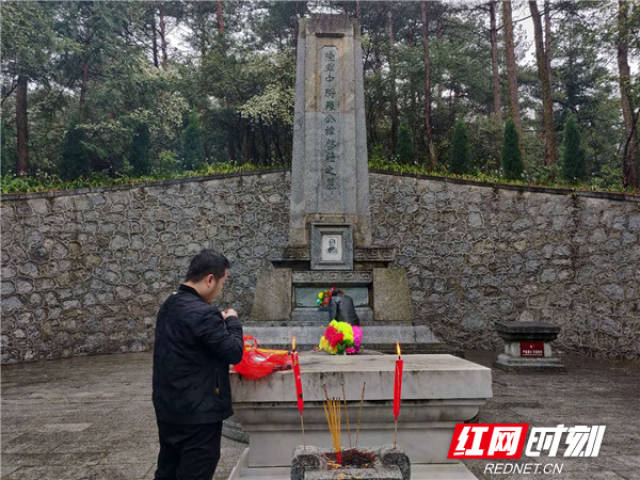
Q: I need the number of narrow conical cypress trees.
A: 7